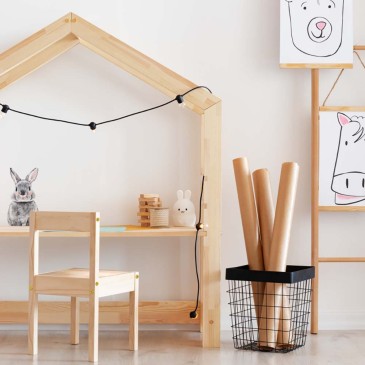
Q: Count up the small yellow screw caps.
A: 5